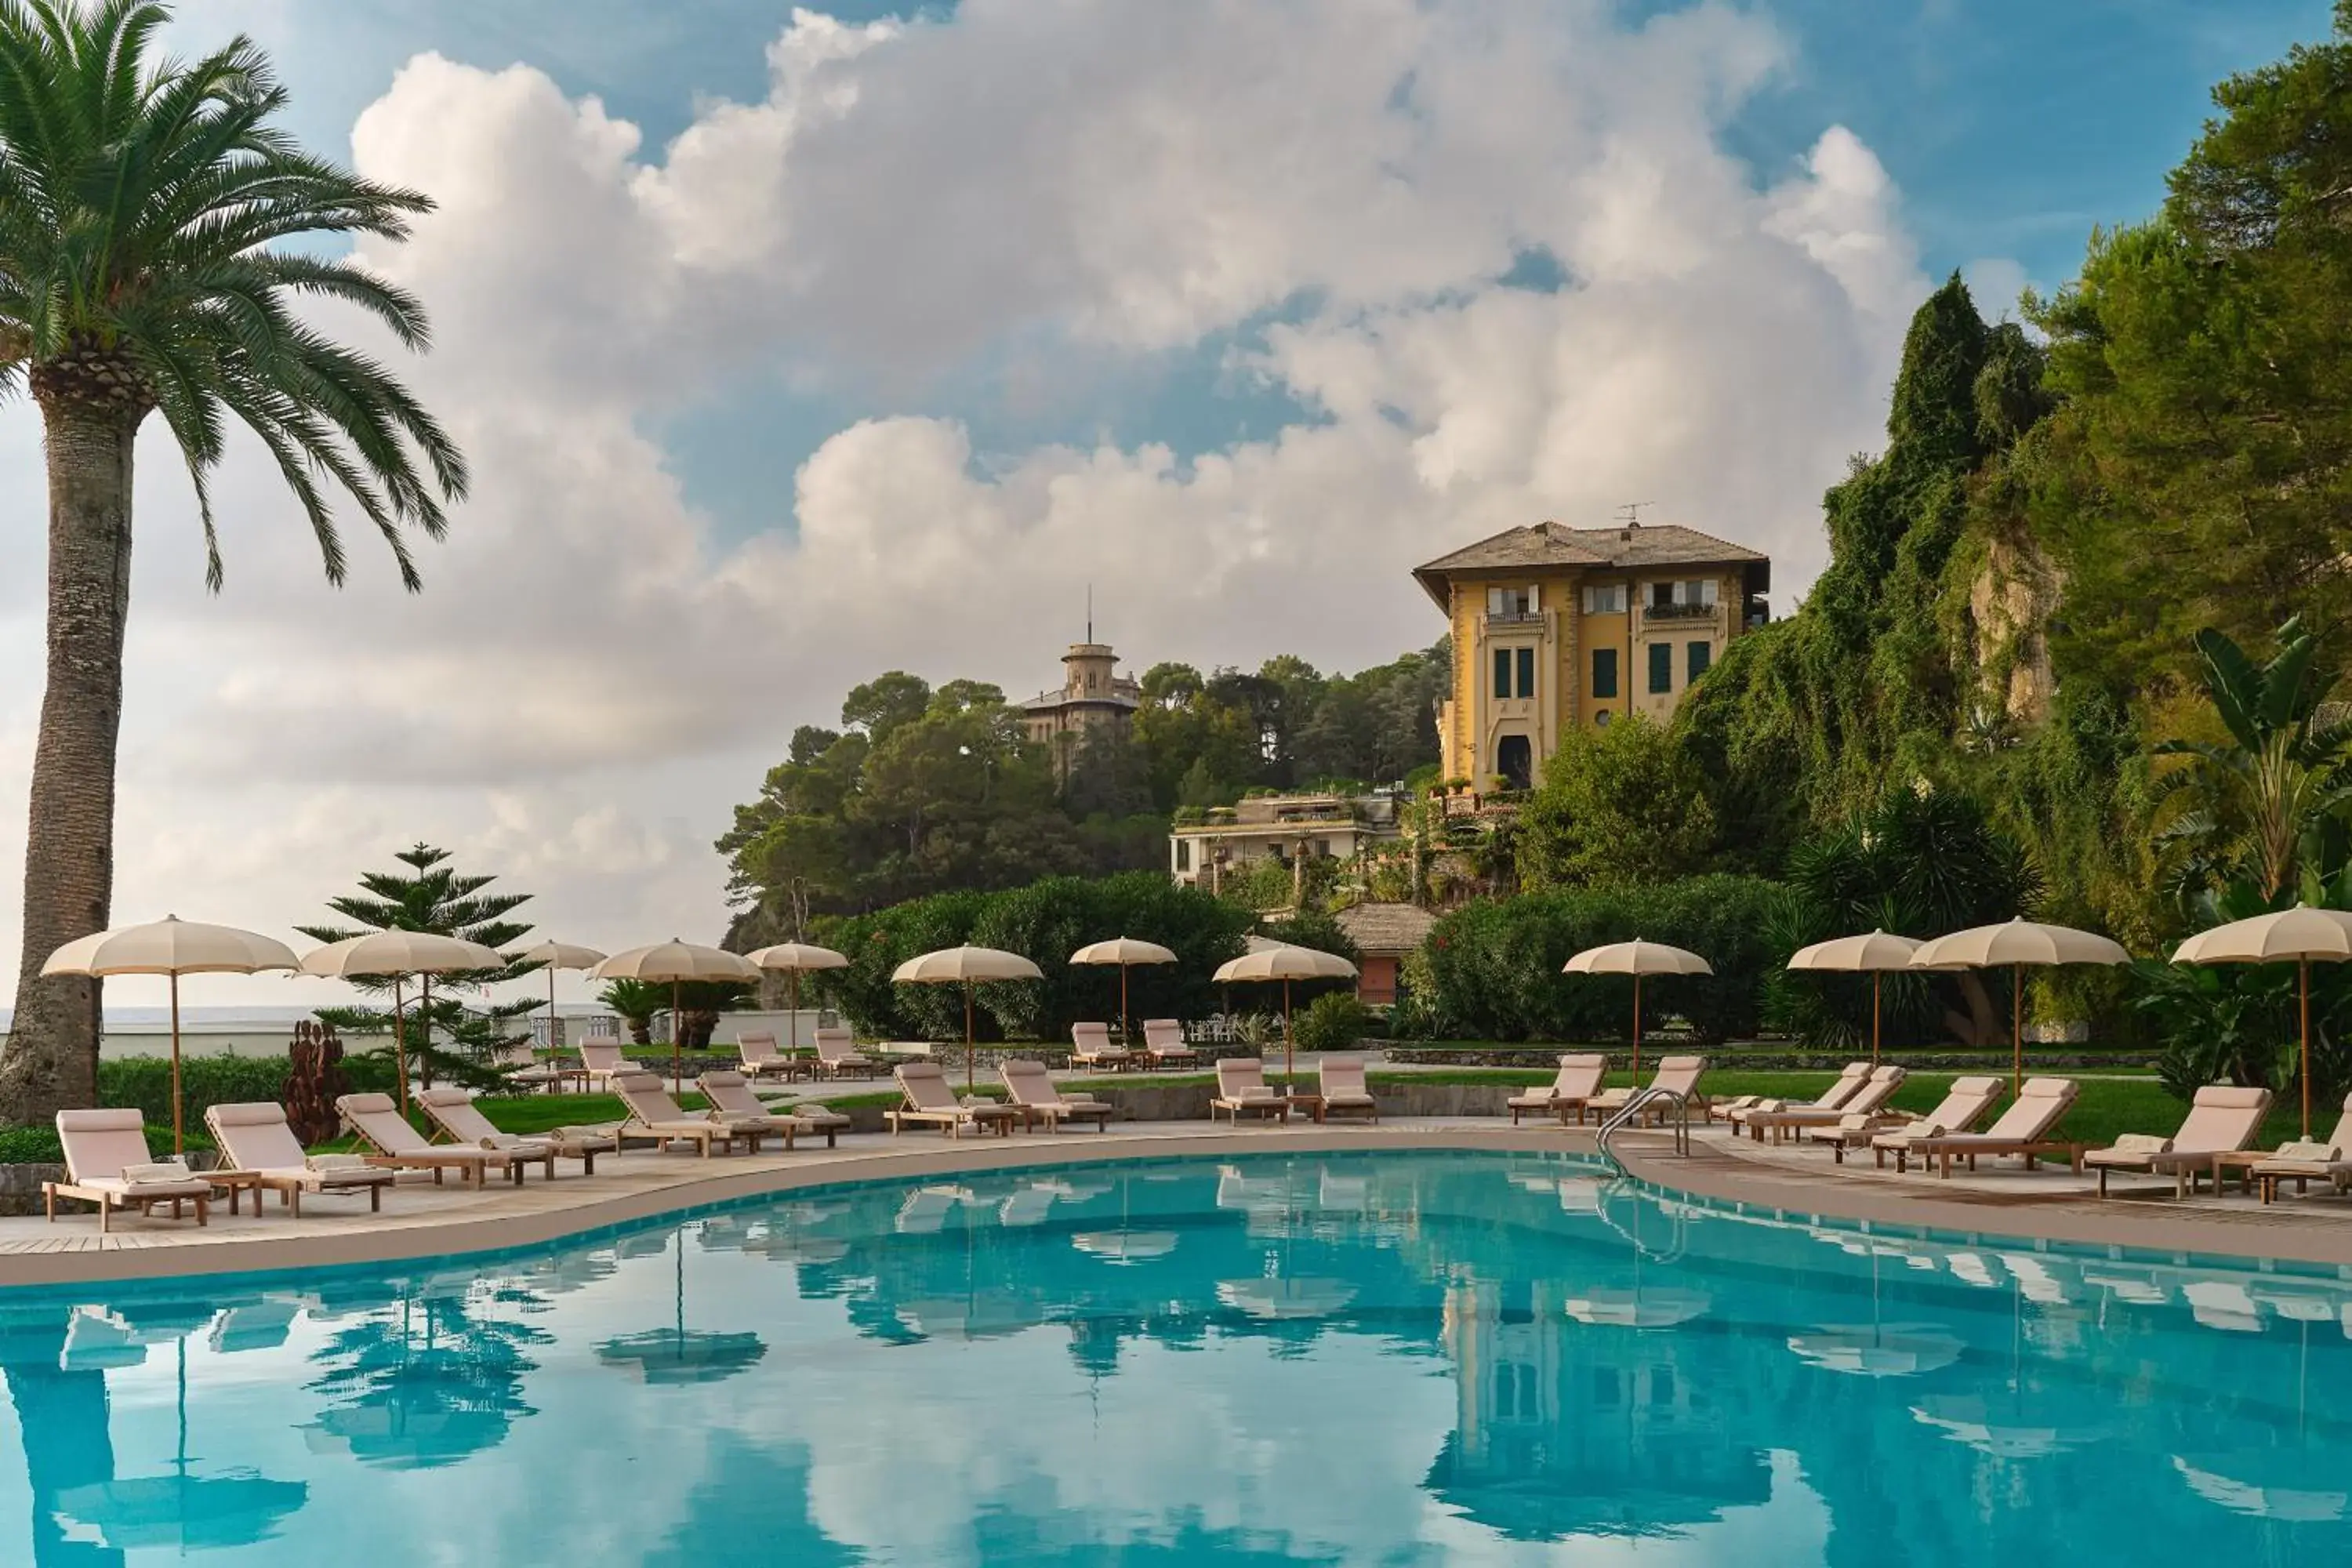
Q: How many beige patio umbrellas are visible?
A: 12